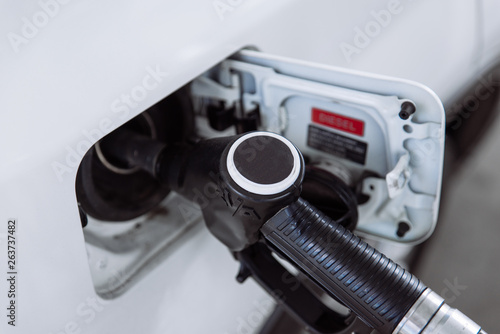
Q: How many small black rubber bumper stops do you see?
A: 2